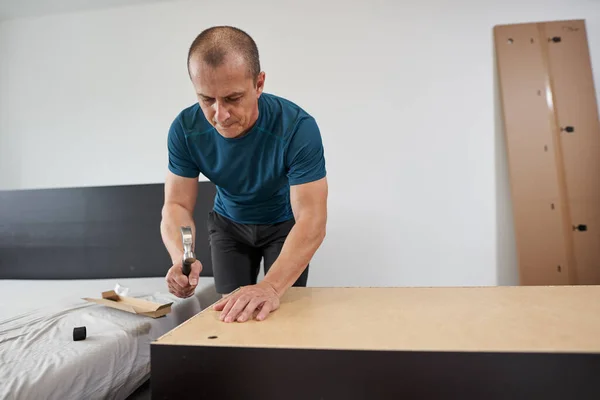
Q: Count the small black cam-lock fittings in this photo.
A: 3